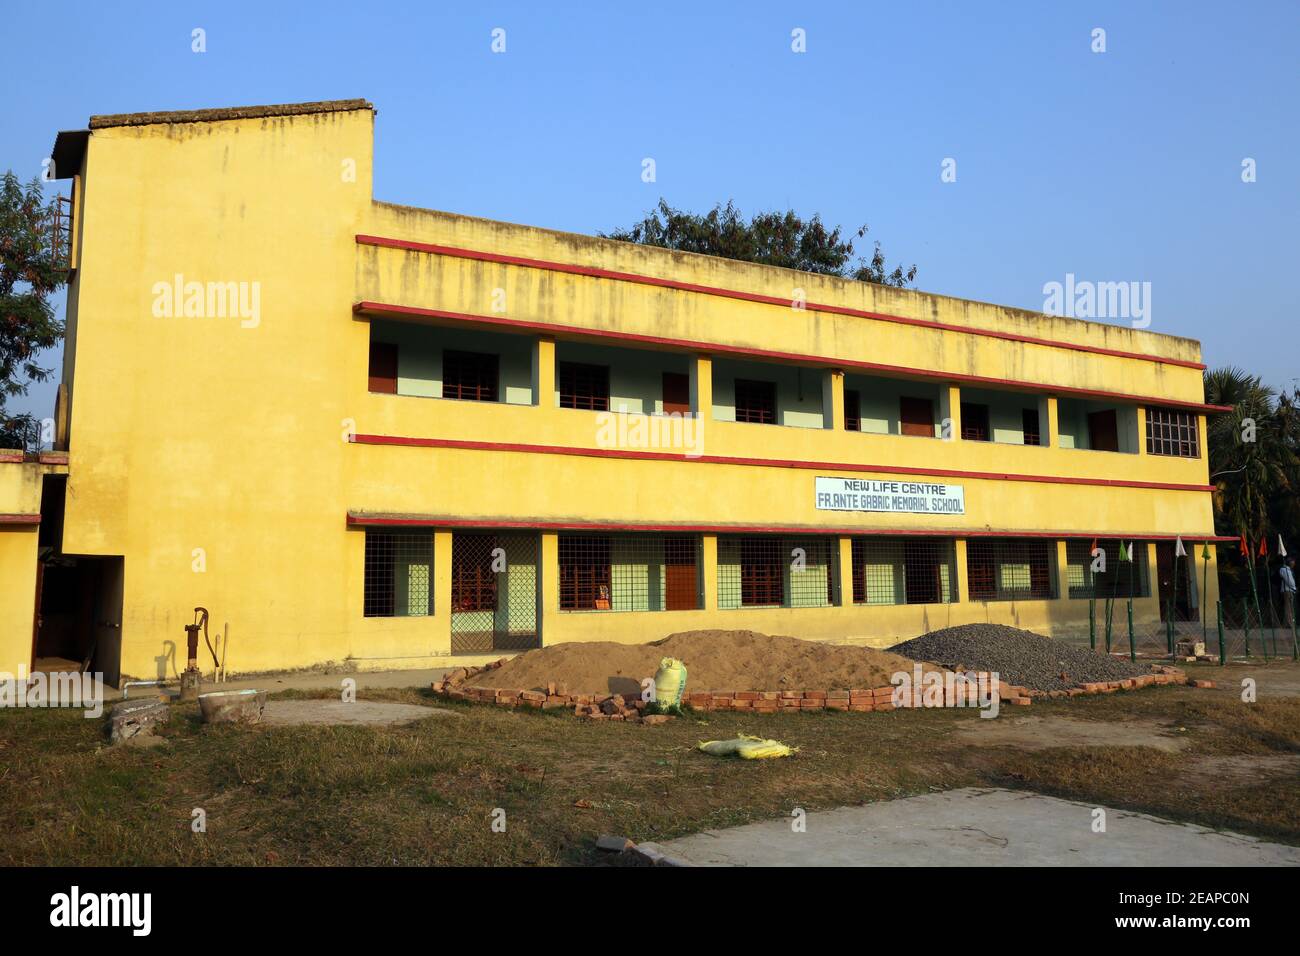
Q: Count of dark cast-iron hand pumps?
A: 1